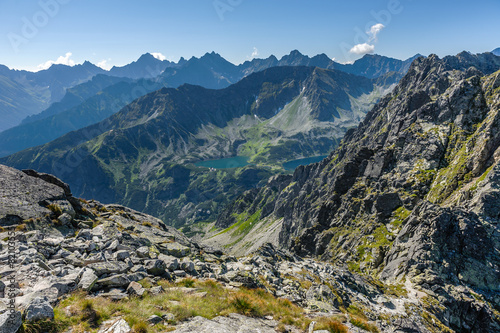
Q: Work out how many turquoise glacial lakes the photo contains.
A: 2